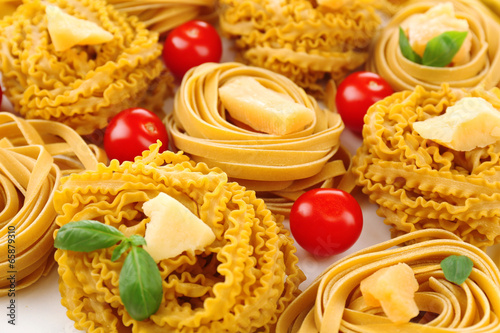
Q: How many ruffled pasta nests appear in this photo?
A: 4